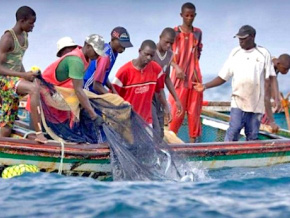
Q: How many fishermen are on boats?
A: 9